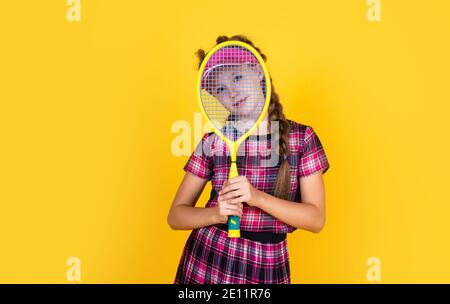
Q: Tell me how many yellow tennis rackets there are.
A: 1